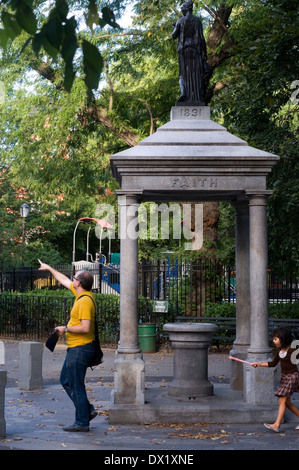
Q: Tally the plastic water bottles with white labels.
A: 0